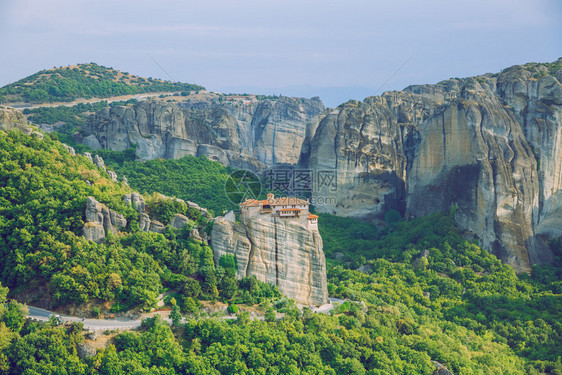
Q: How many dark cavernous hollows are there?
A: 2